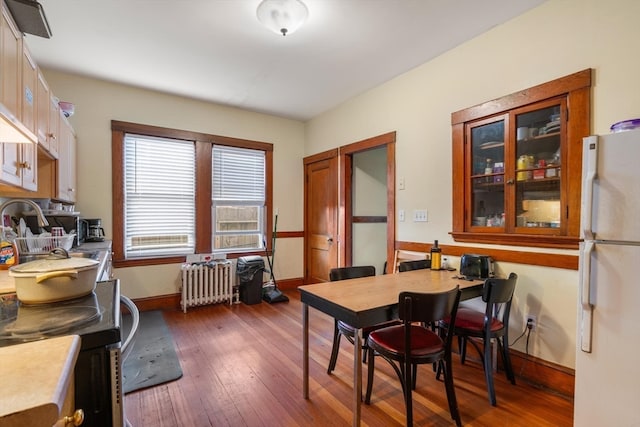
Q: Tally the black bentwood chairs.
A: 4